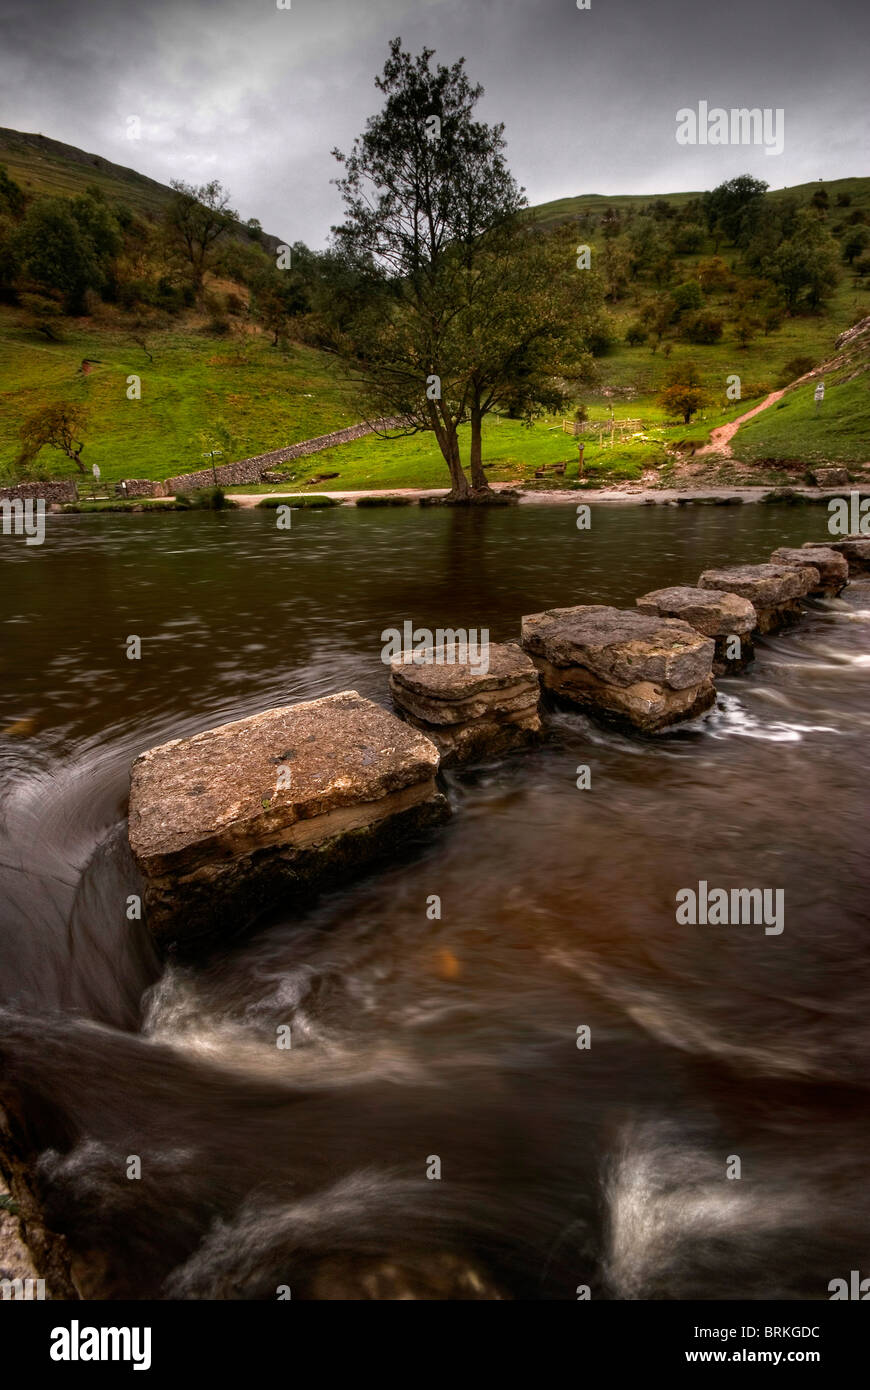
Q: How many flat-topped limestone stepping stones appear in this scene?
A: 7